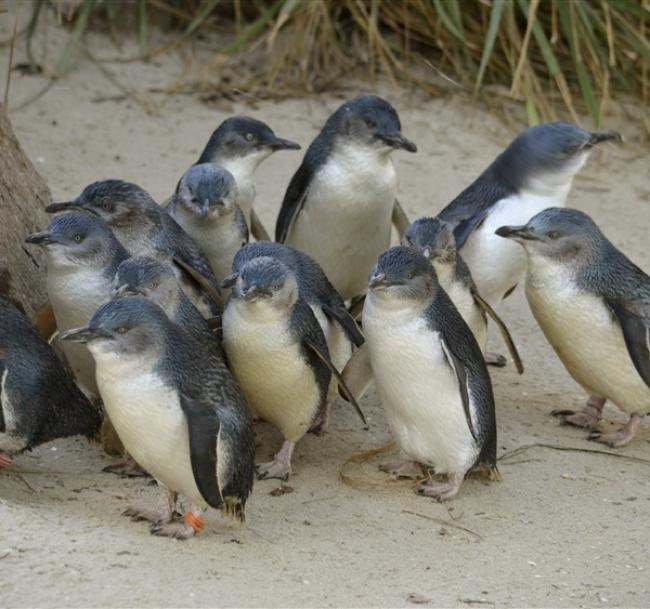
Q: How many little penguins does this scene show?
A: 14